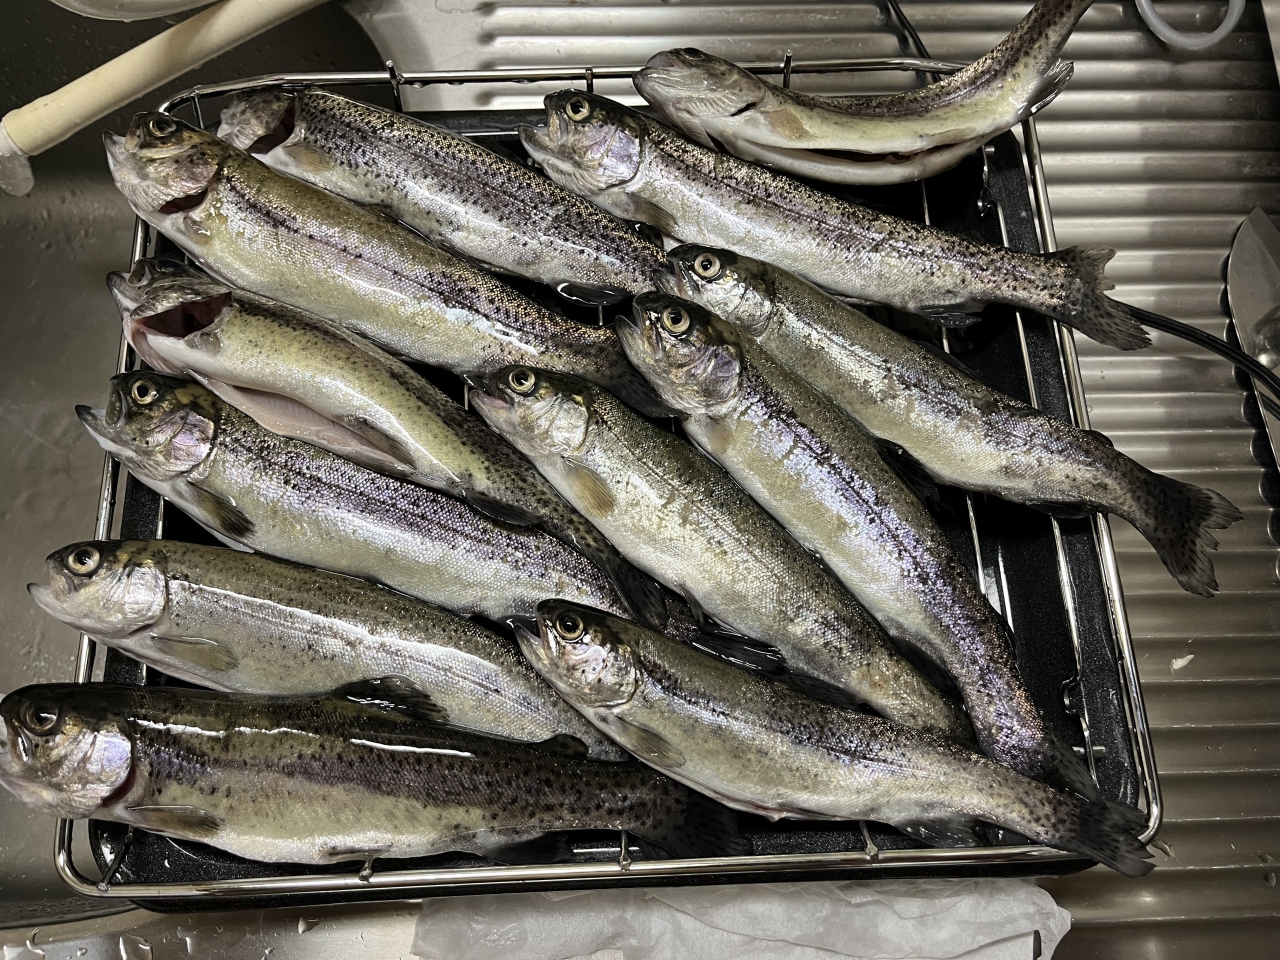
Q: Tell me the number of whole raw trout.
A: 12